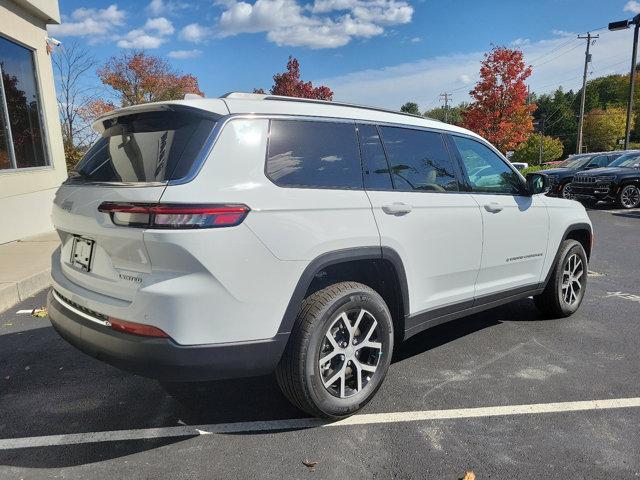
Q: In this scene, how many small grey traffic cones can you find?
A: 0